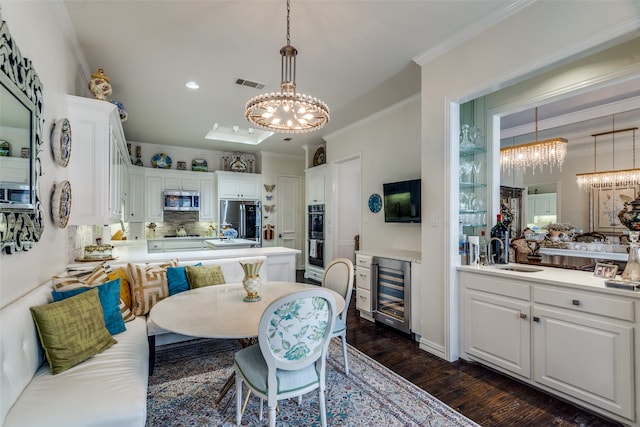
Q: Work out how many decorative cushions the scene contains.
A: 7